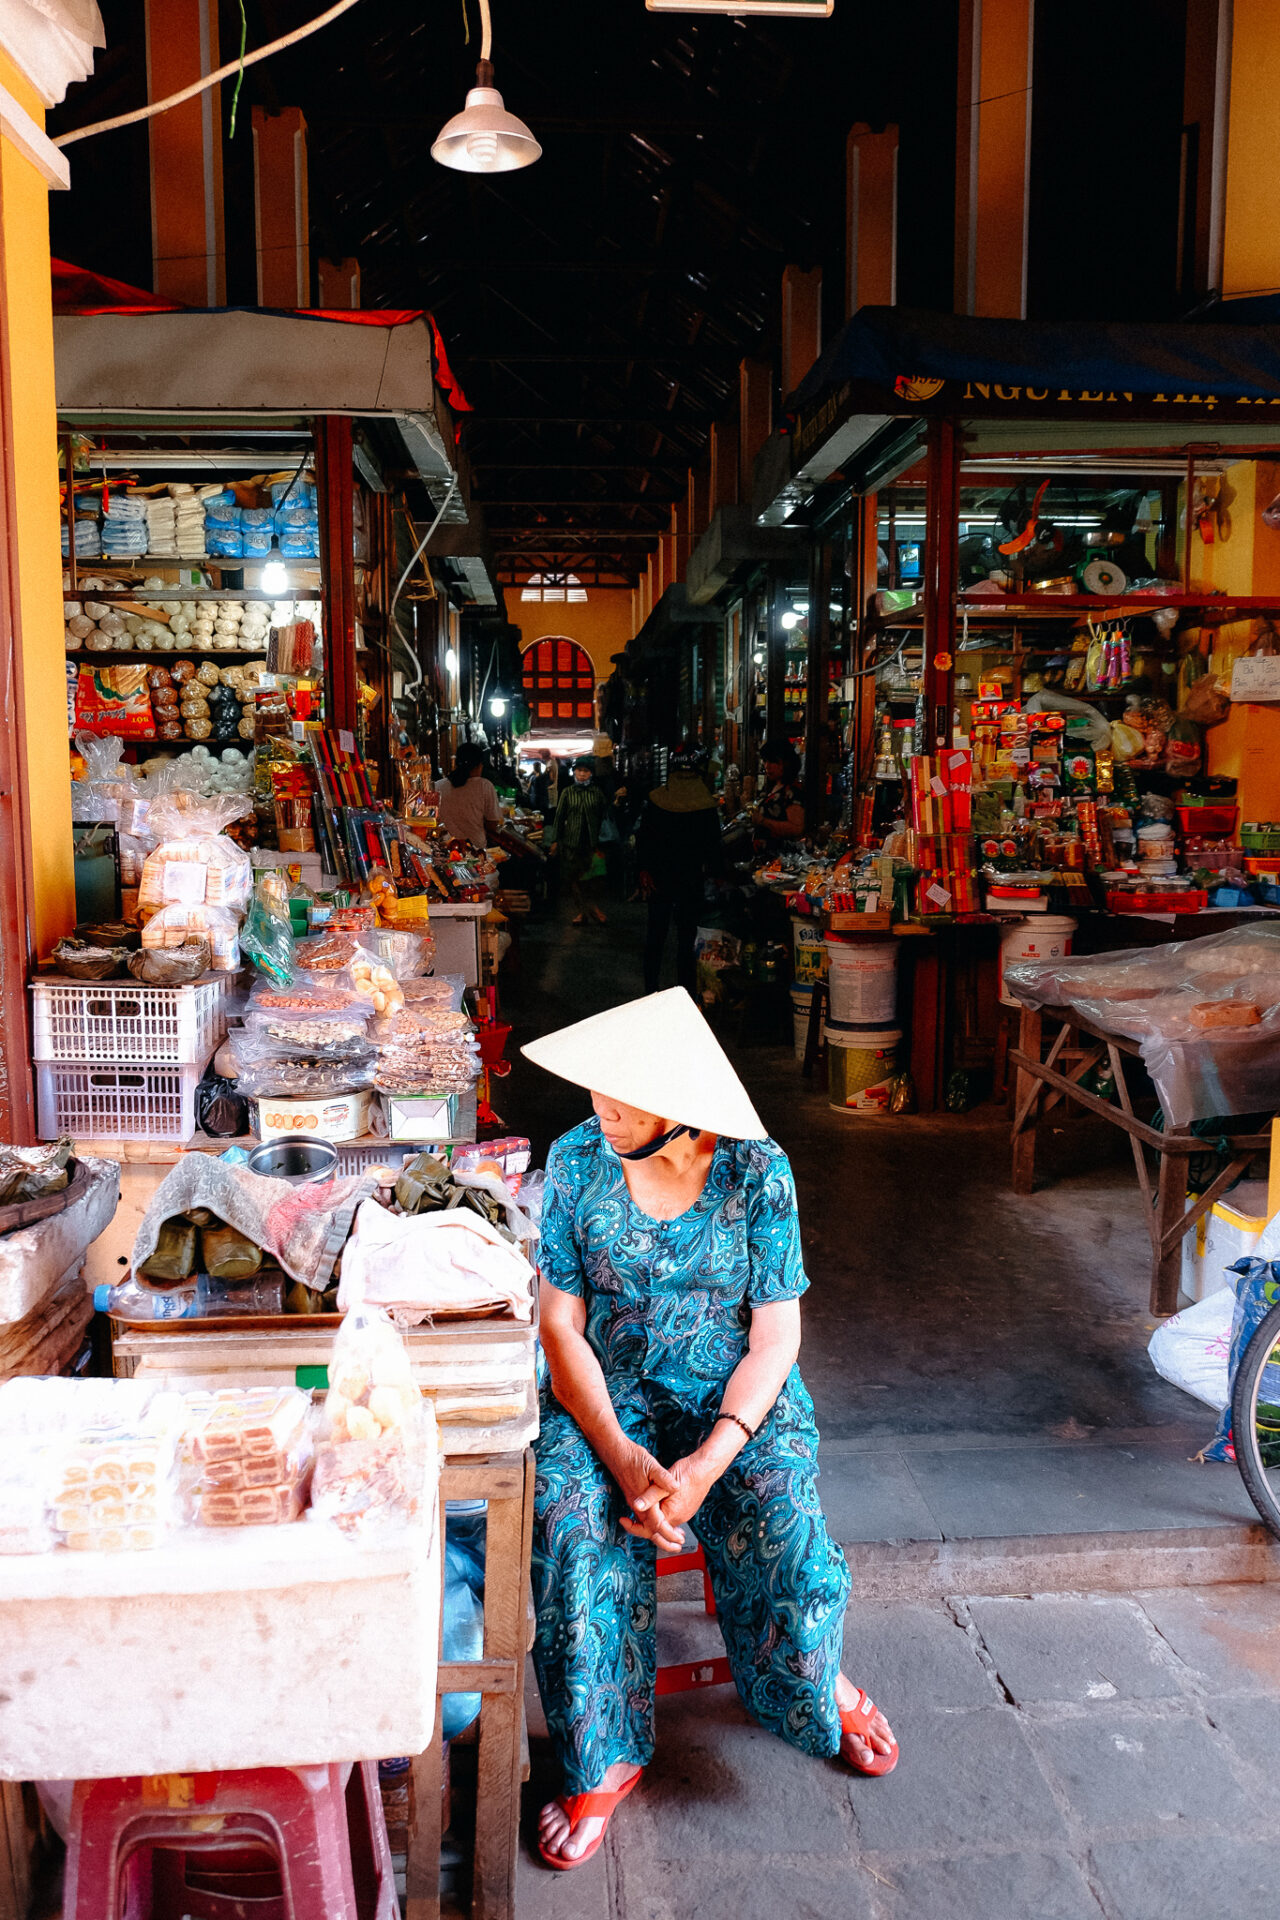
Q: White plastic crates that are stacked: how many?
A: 2